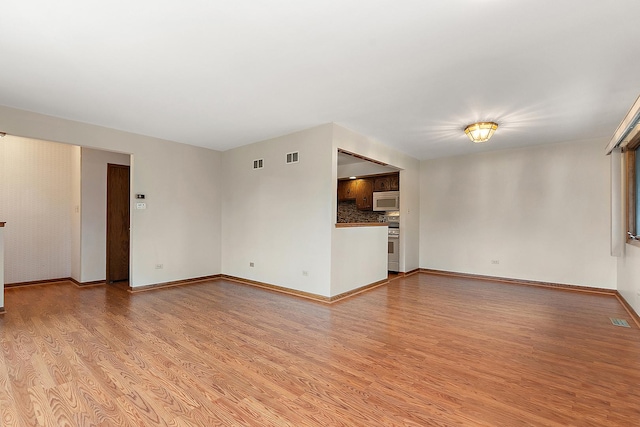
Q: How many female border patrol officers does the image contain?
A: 0